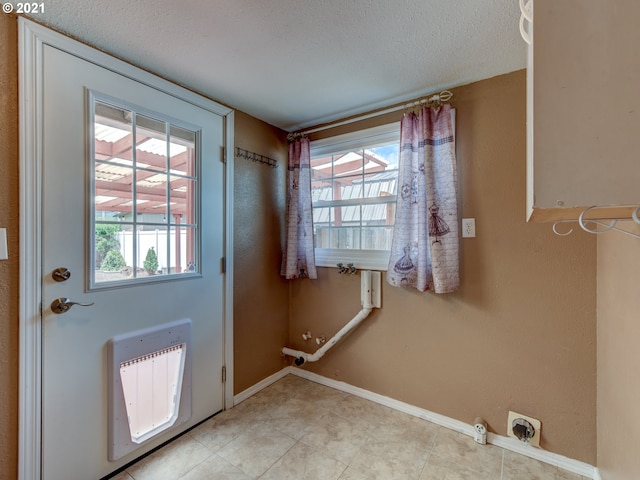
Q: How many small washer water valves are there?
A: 2